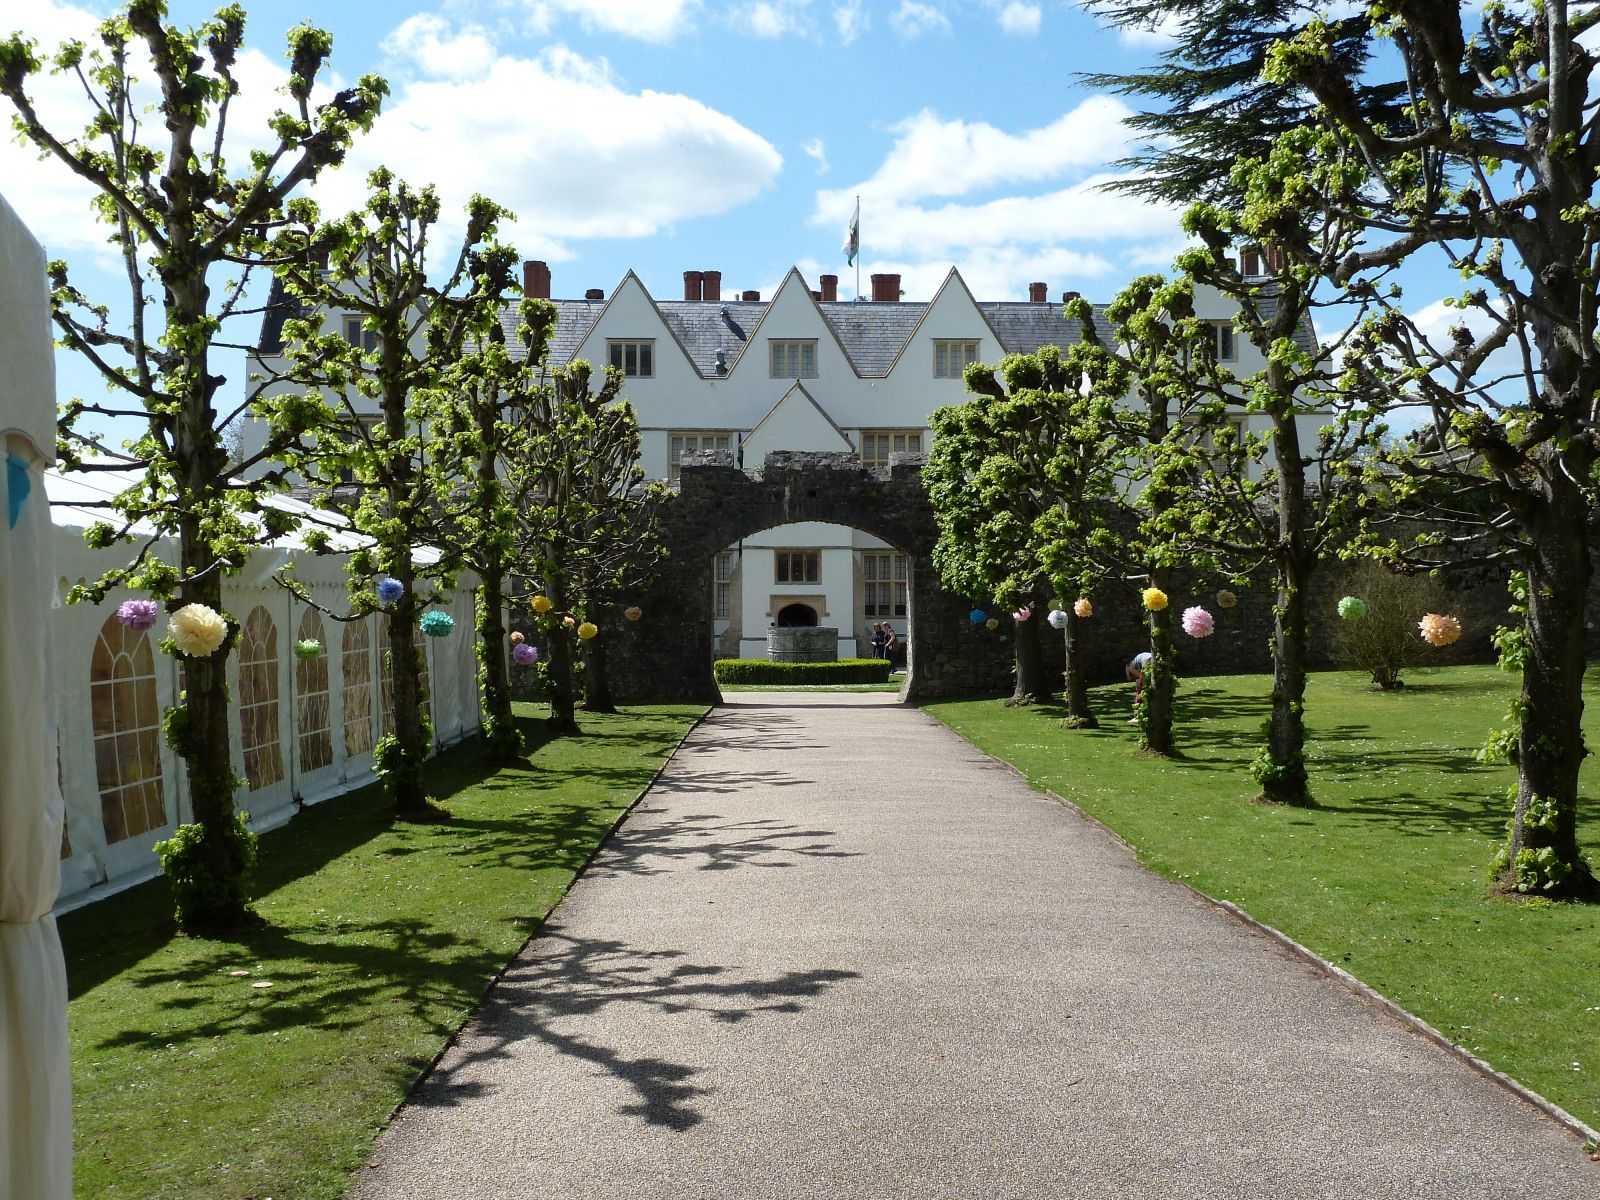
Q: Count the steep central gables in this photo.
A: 3